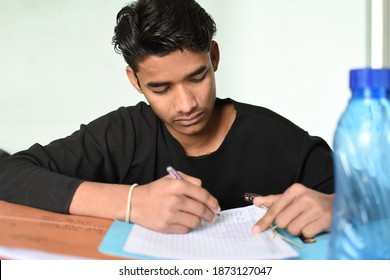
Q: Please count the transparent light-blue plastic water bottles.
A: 1